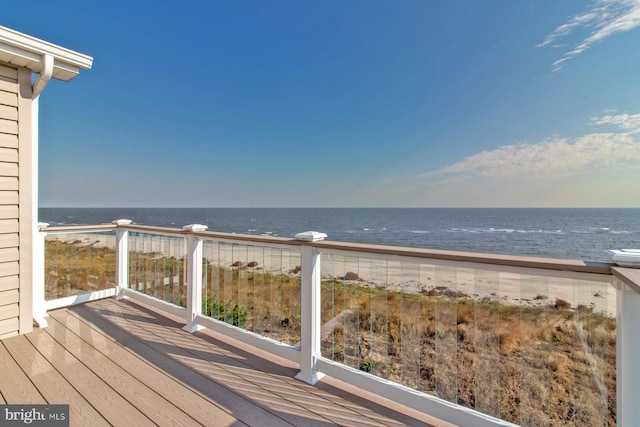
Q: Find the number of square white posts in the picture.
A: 5